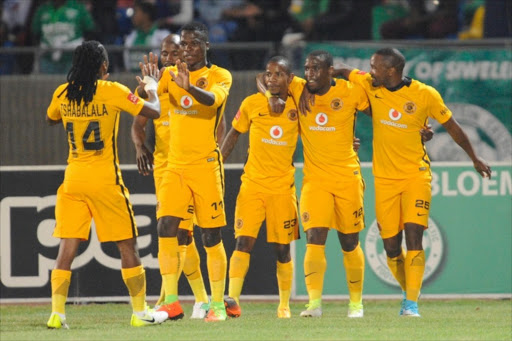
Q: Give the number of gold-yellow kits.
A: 6